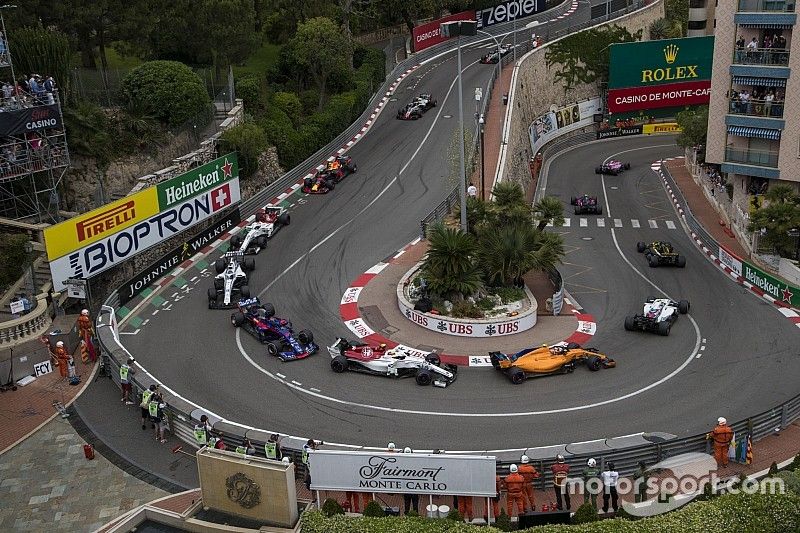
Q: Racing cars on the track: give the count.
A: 12